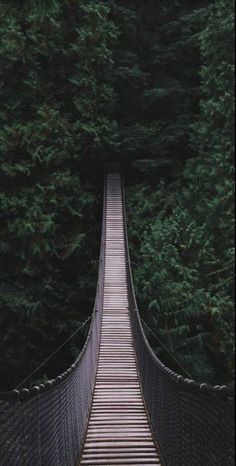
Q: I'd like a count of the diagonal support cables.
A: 2